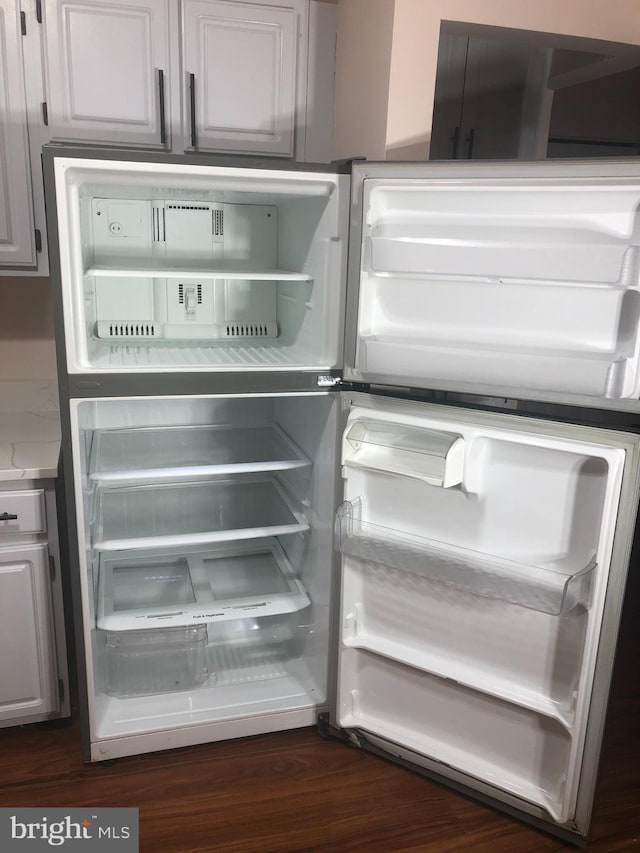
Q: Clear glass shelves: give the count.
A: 3